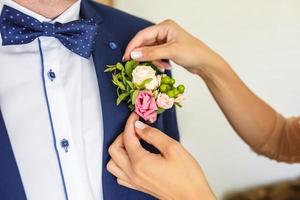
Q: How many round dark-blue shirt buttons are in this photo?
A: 2